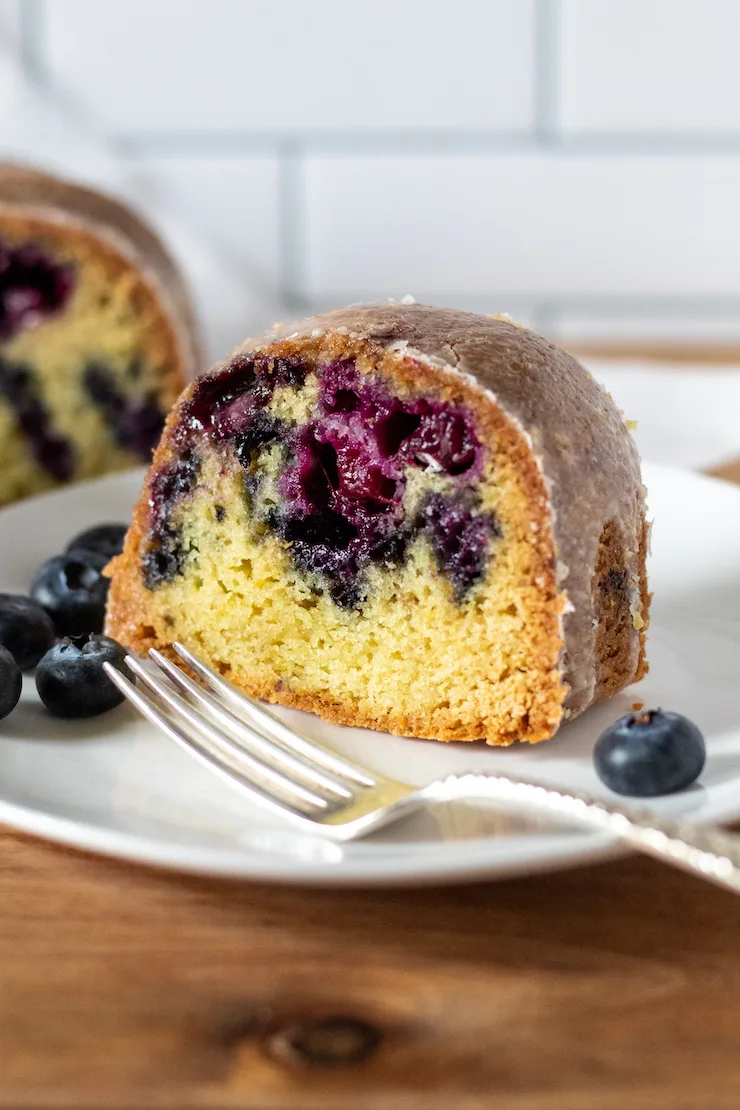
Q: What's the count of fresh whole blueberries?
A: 6